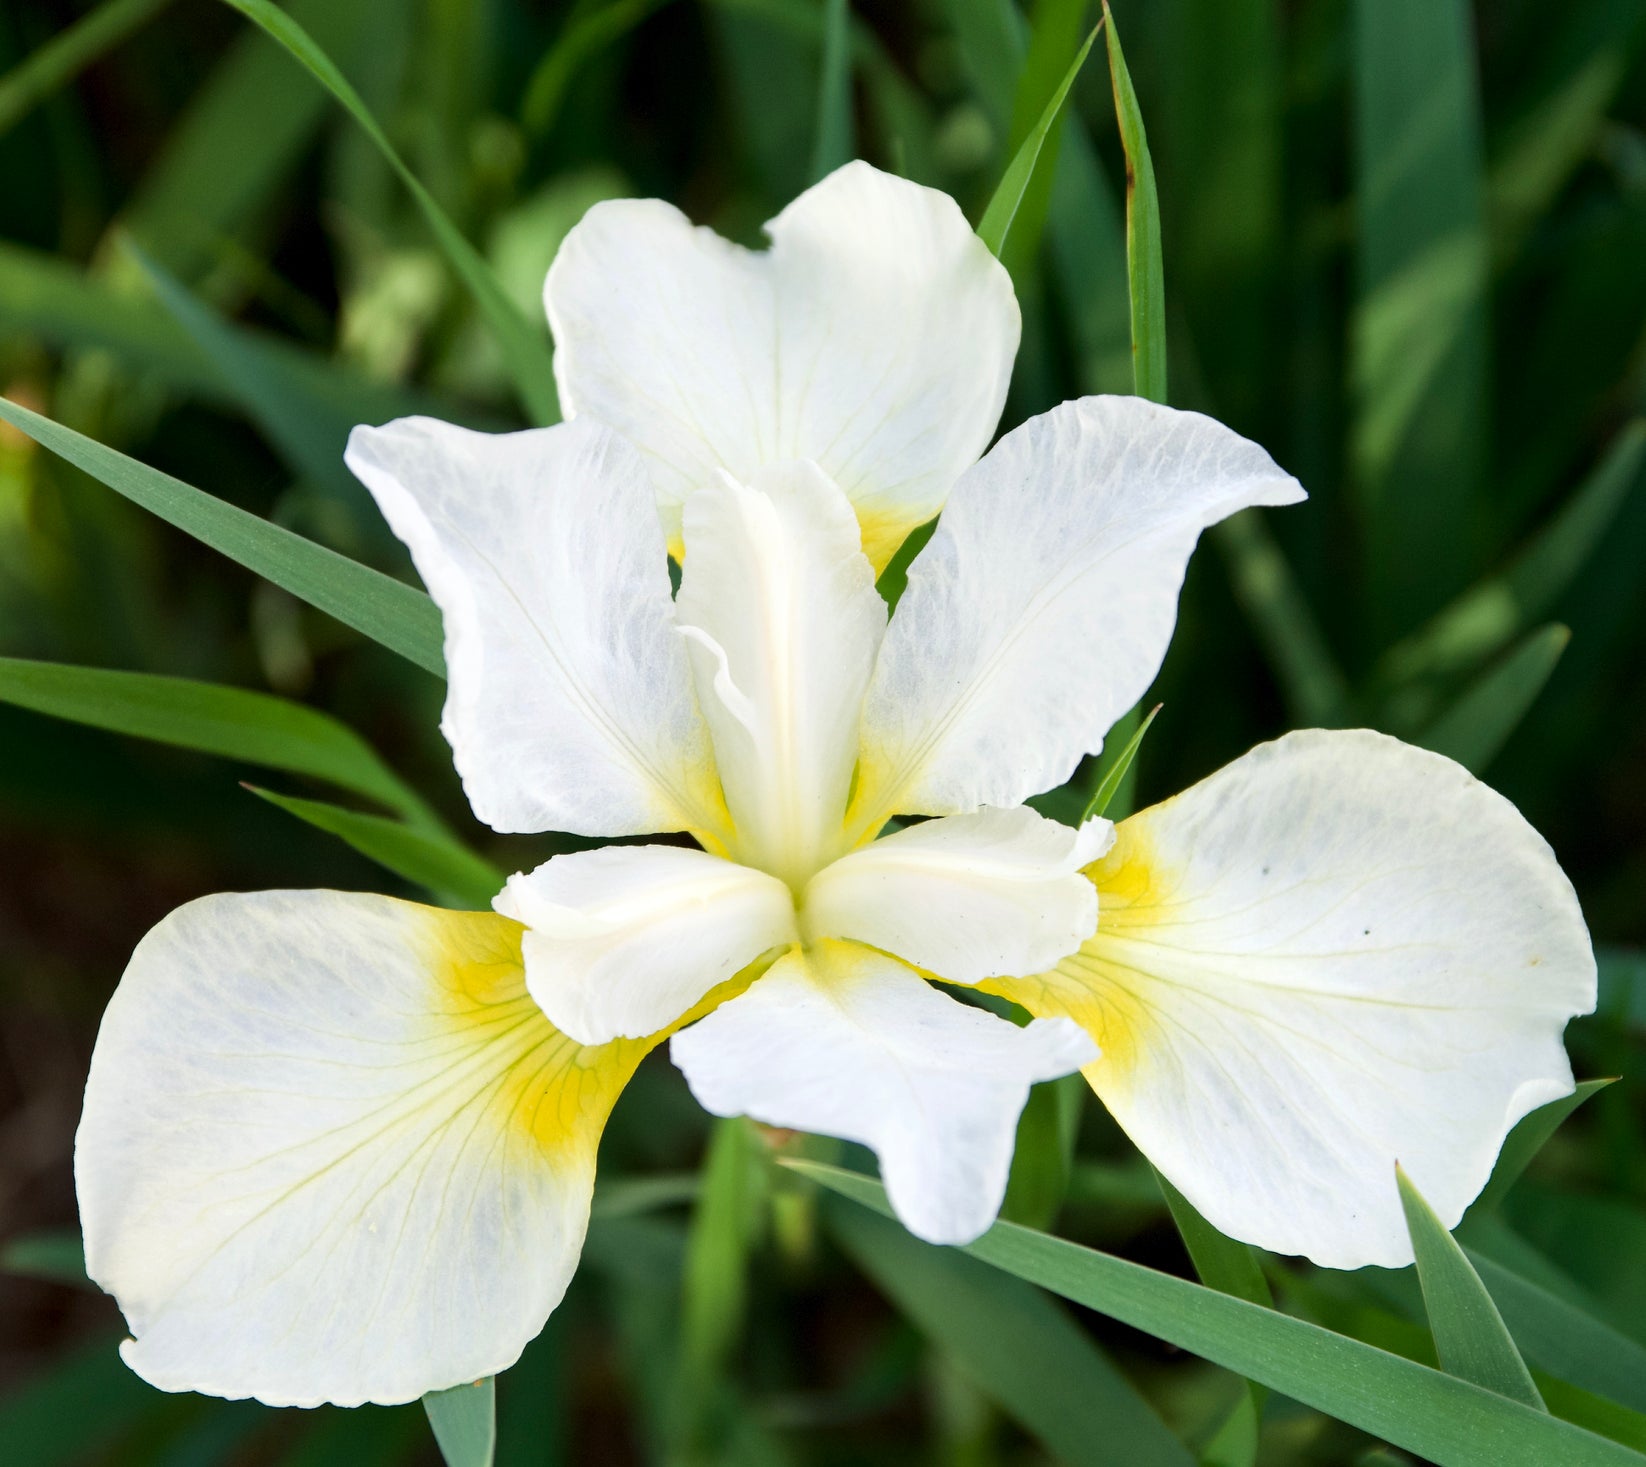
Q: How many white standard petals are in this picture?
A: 3